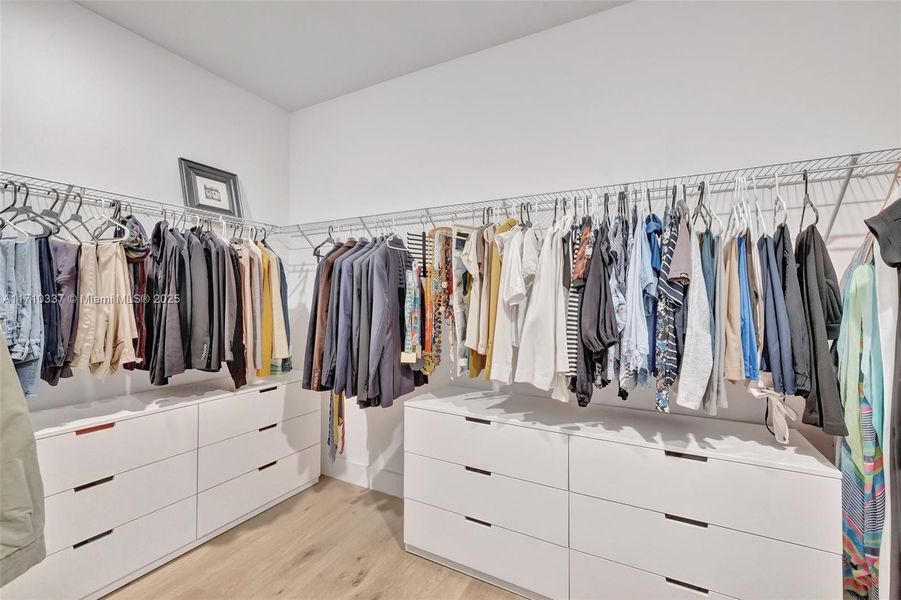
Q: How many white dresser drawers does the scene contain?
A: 12